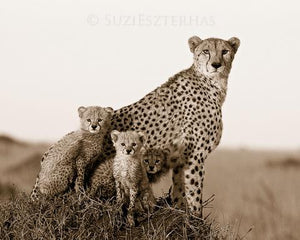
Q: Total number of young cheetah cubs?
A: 3